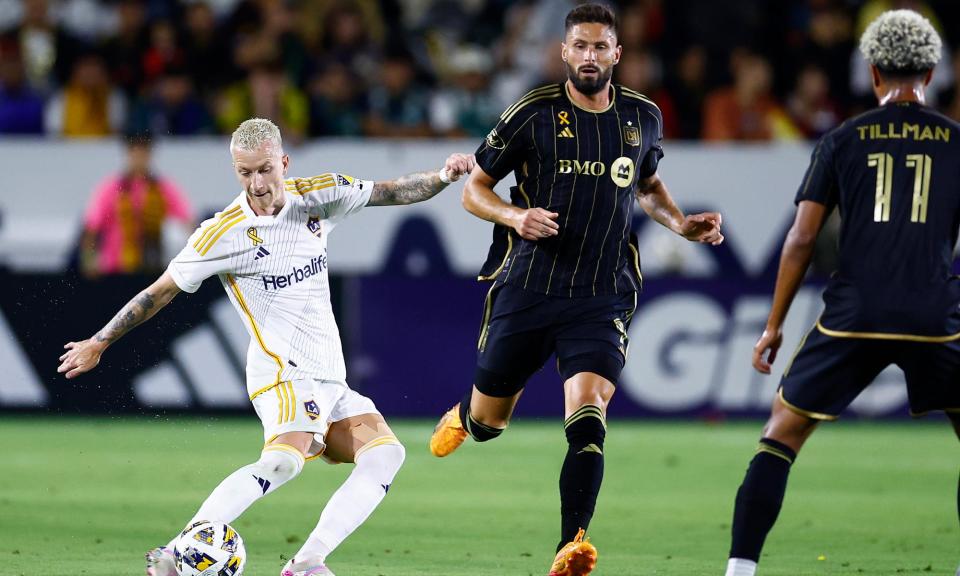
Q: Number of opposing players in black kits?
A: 2